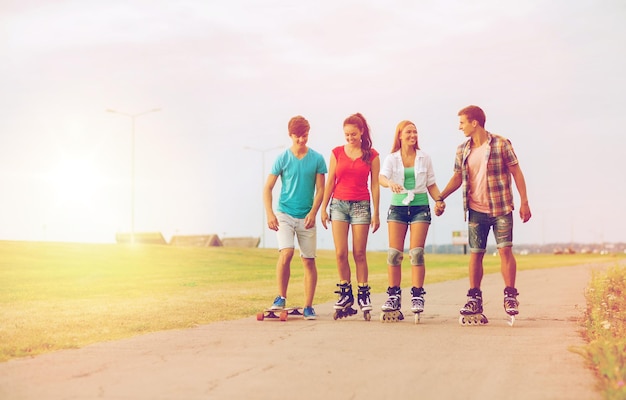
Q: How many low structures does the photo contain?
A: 3